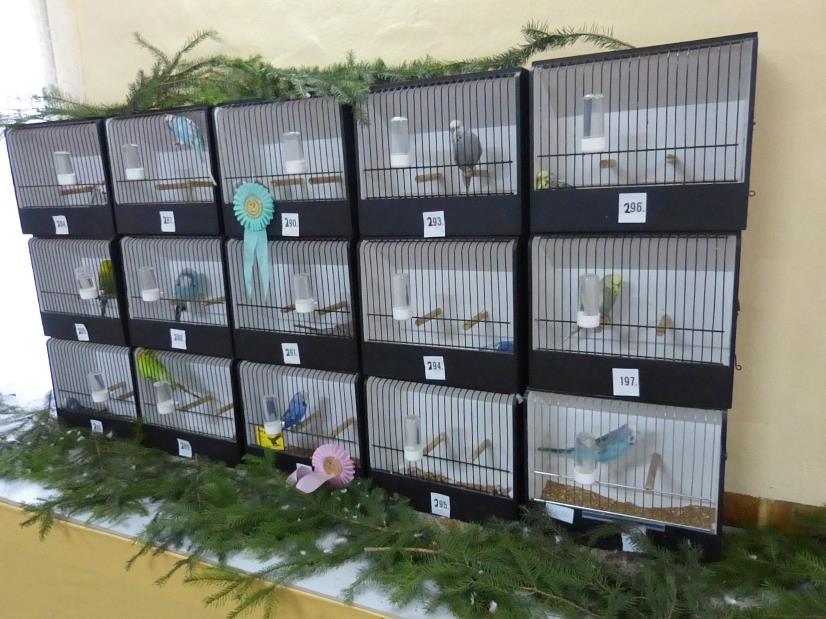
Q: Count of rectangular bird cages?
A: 15